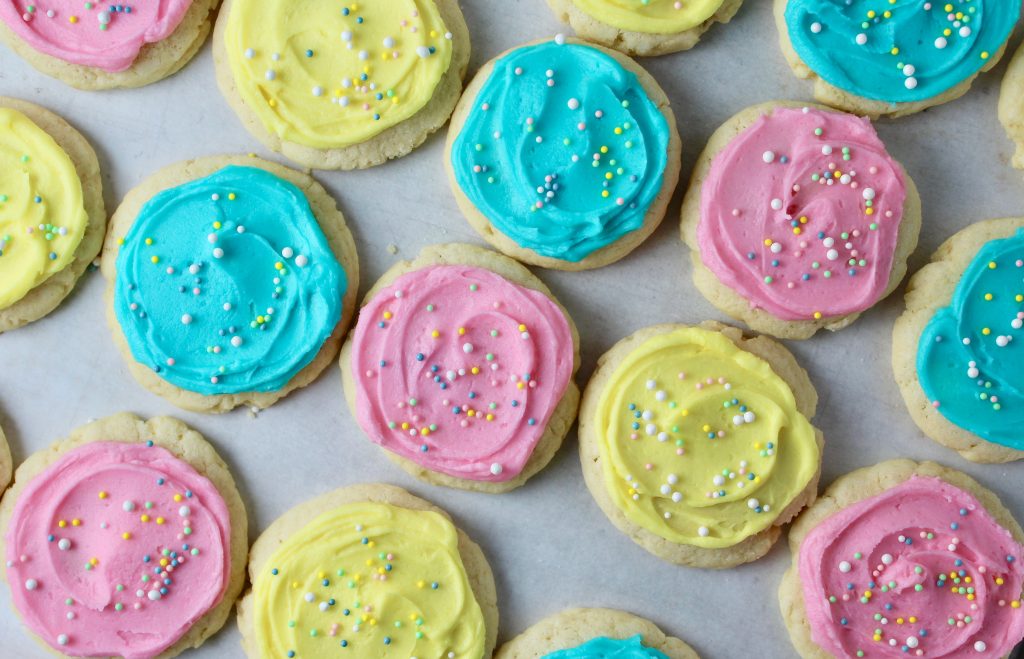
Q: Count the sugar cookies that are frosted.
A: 15